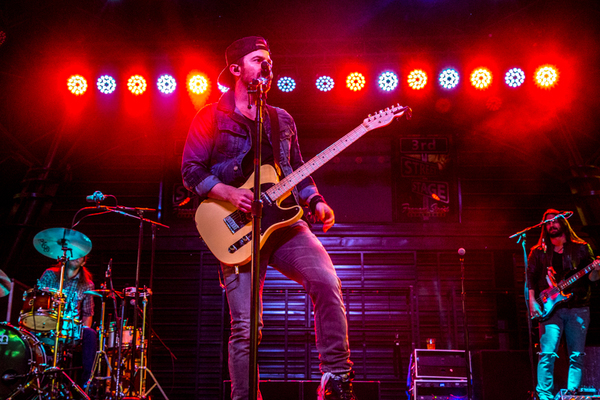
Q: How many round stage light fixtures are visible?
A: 15